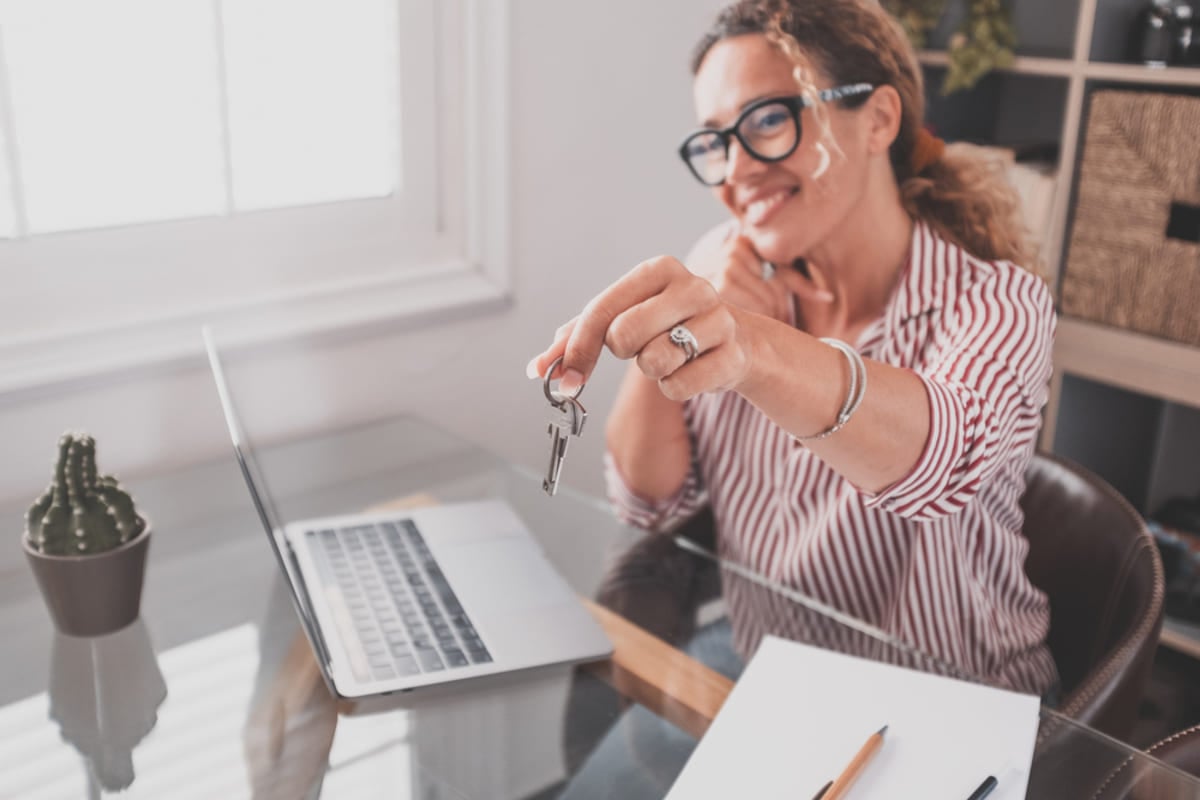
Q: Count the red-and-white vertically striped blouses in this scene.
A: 1